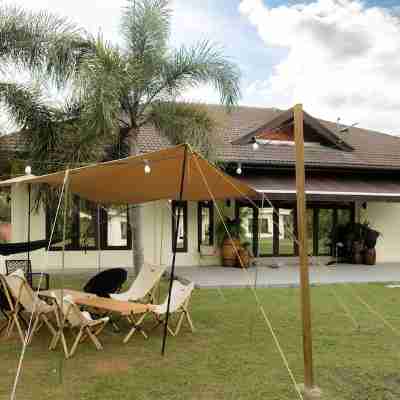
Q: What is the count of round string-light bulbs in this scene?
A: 4